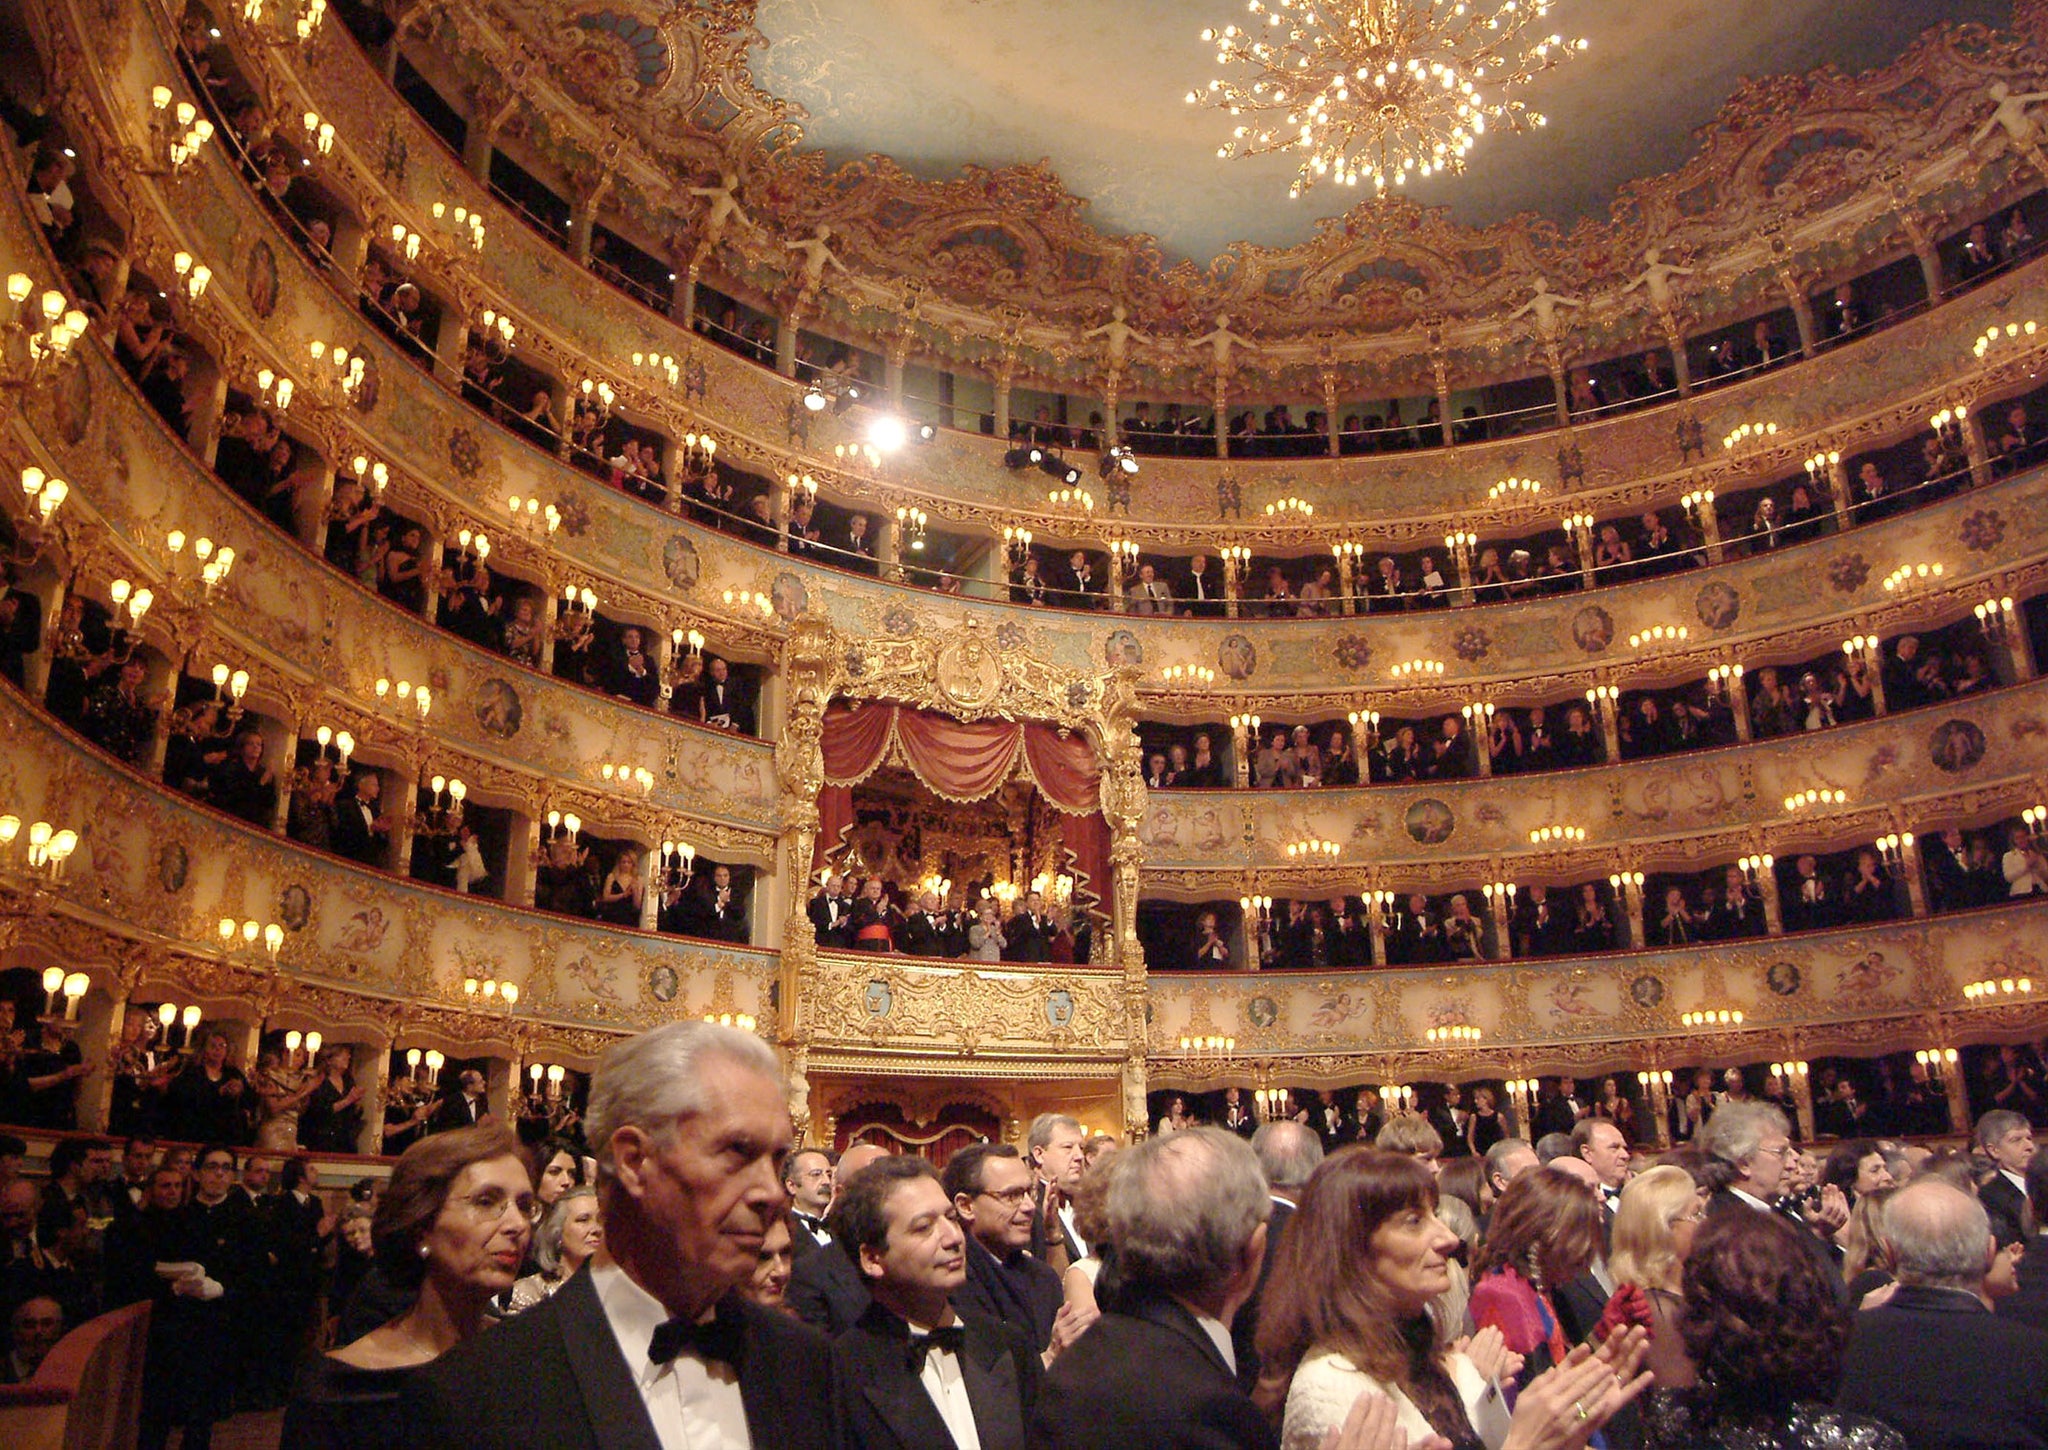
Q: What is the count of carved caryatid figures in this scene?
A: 7